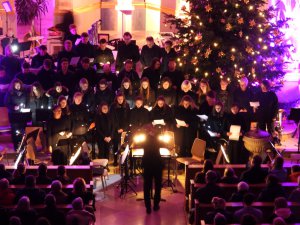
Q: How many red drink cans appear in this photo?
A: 0